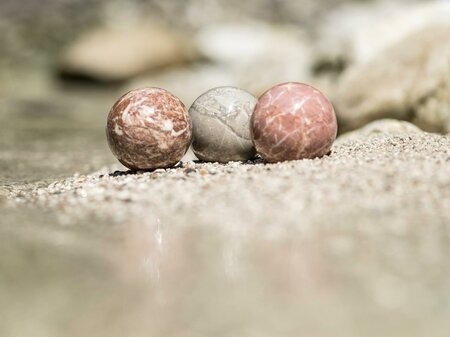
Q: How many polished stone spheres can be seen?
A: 3